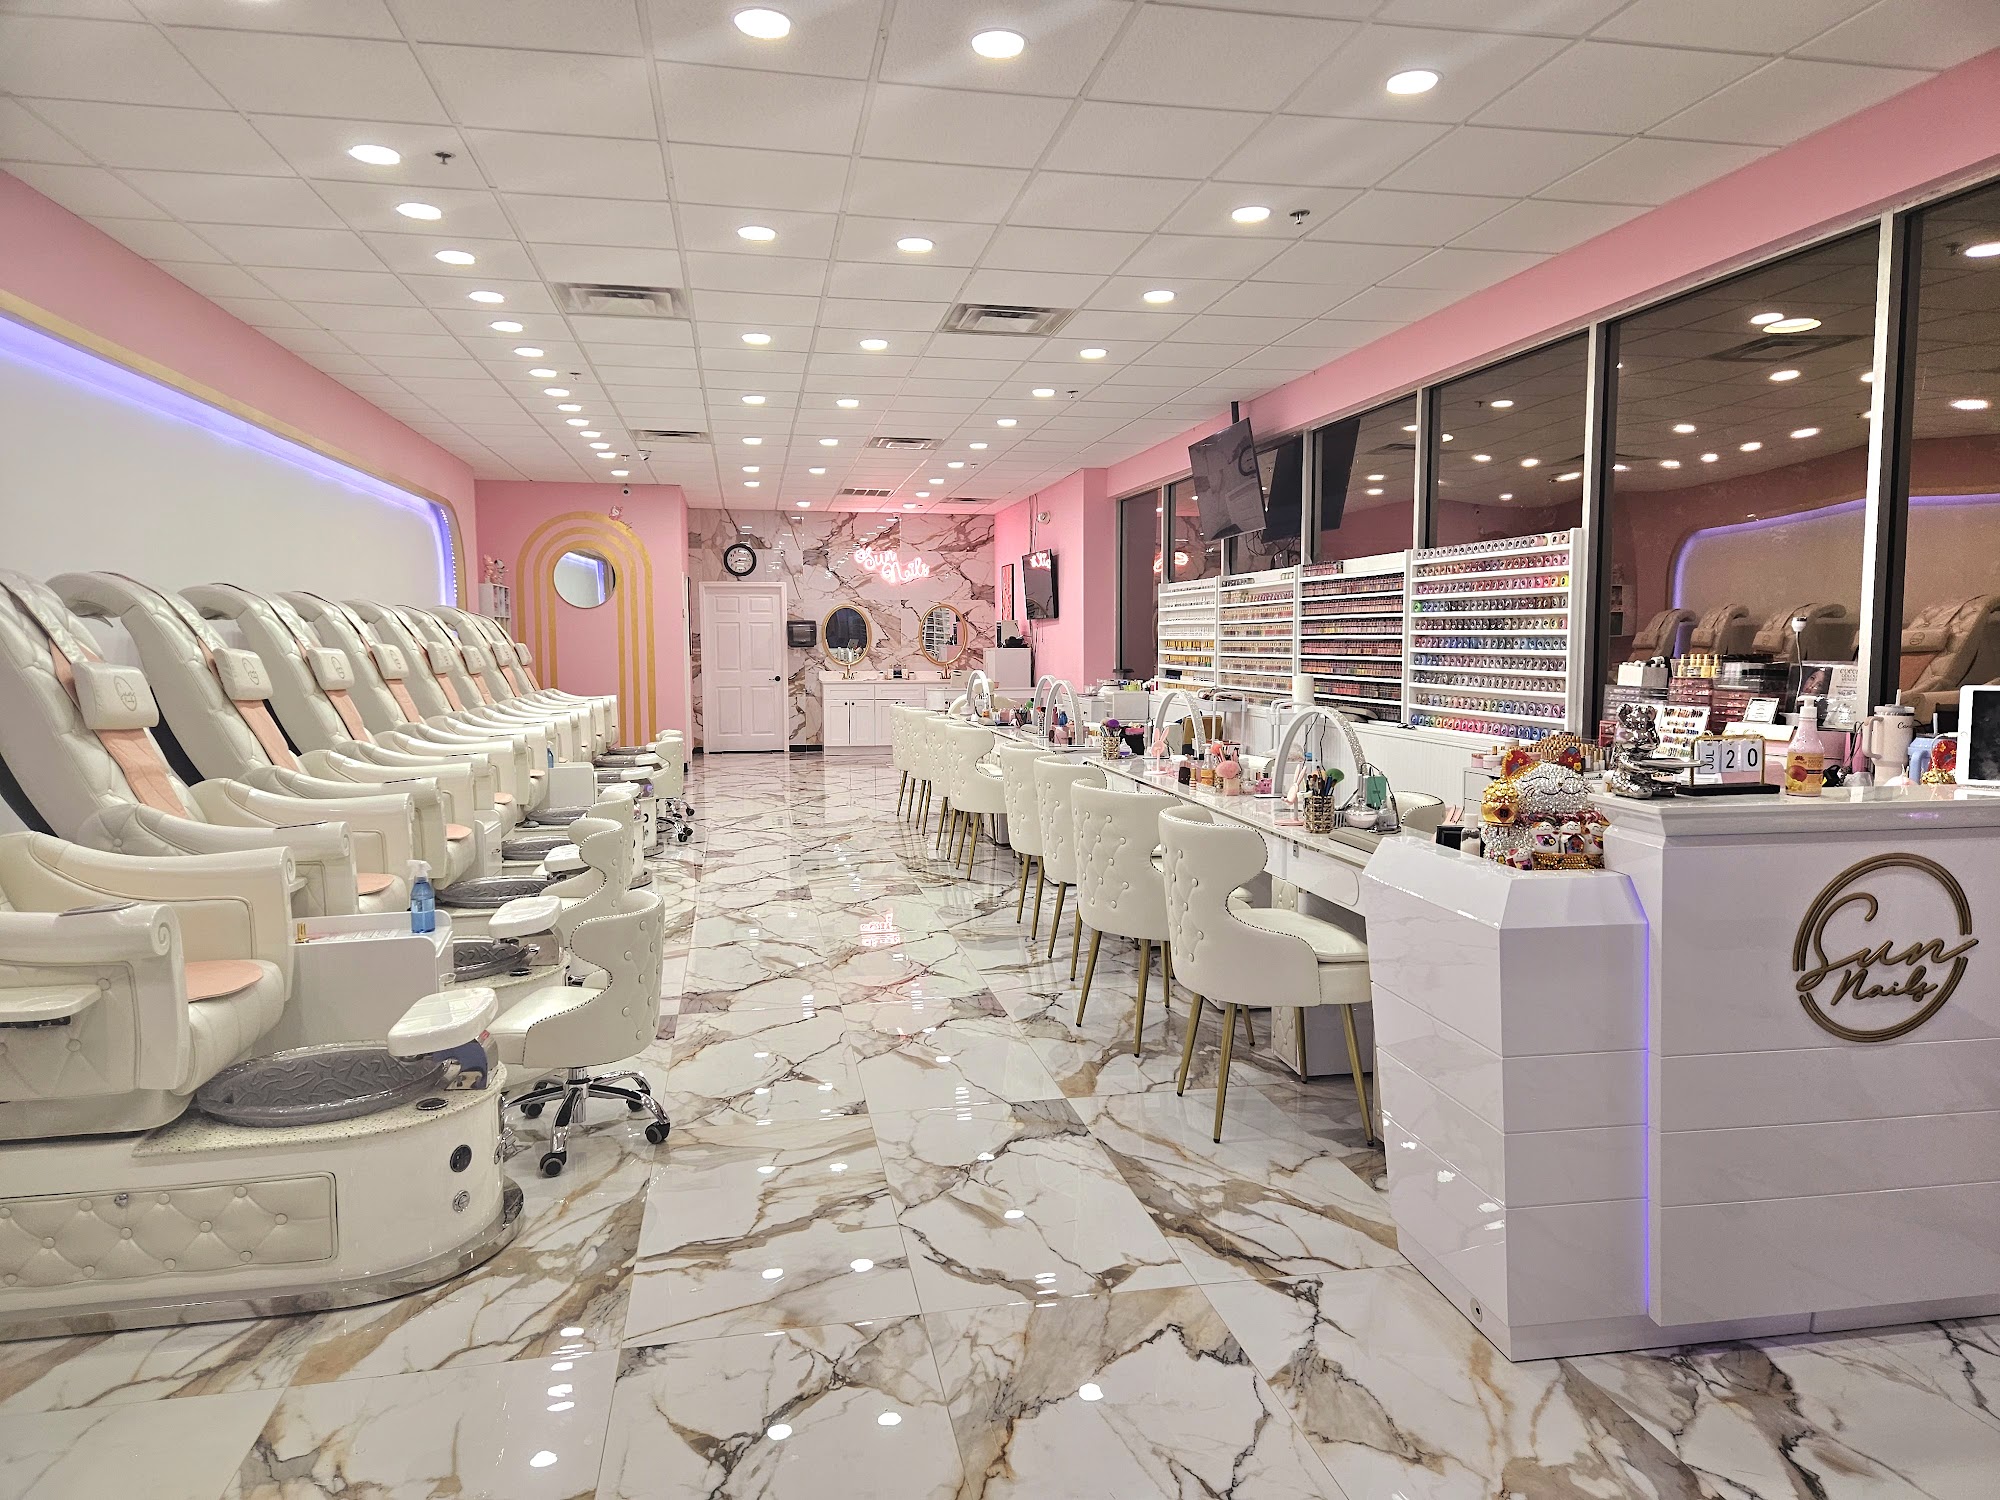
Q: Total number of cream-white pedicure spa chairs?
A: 9